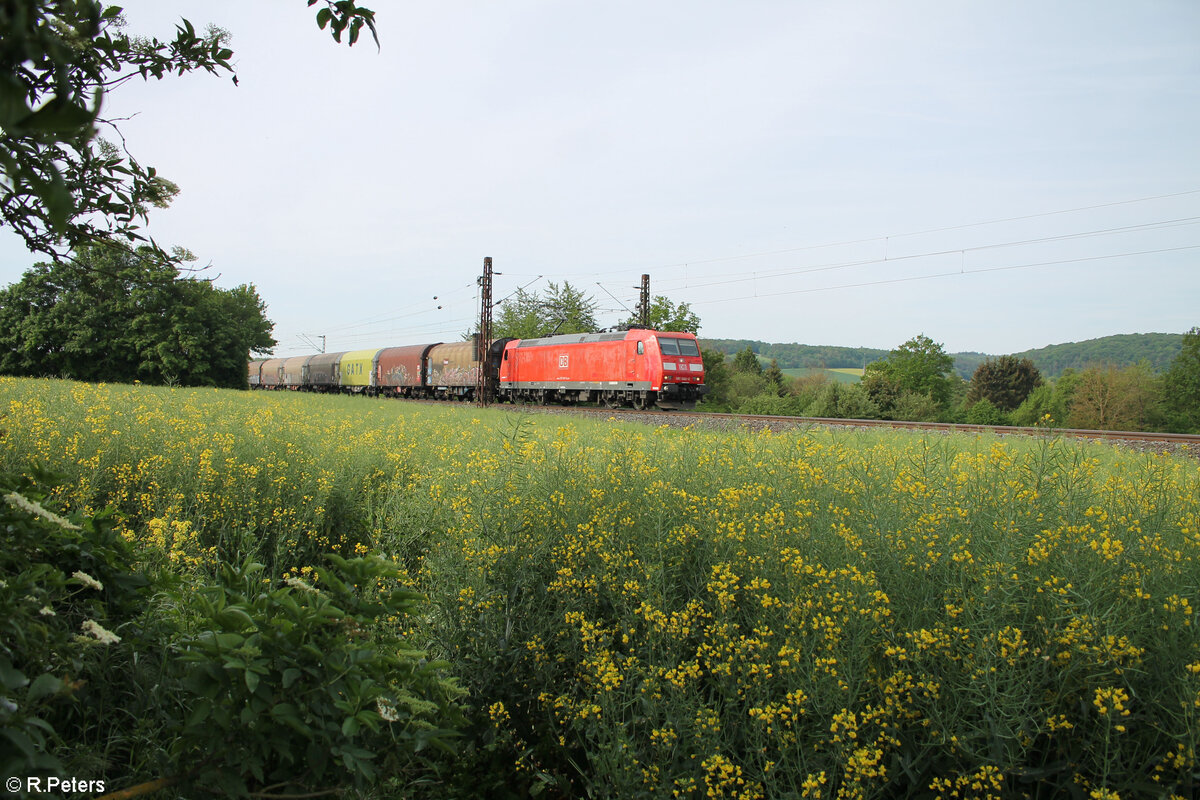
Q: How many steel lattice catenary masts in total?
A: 2